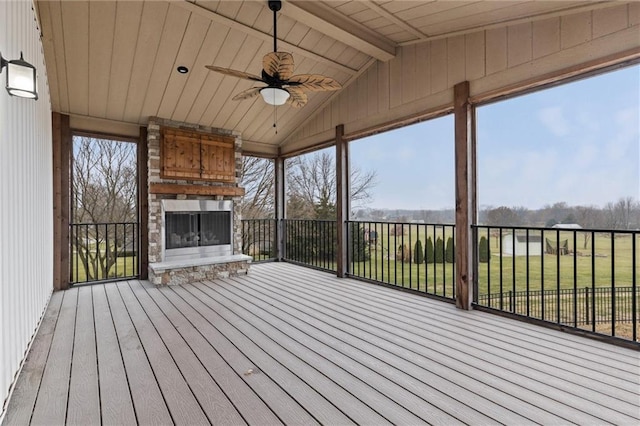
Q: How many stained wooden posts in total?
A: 5